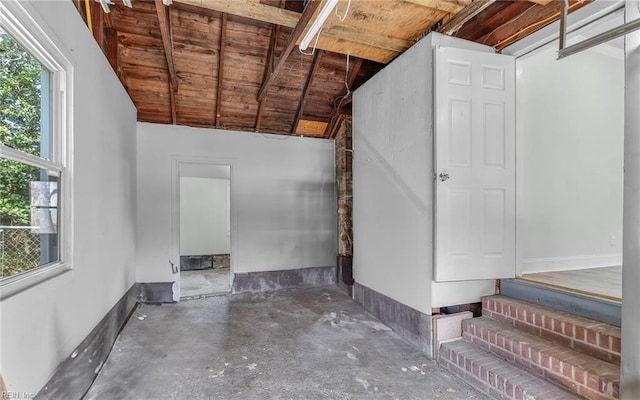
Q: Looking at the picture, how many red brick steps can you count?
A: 3